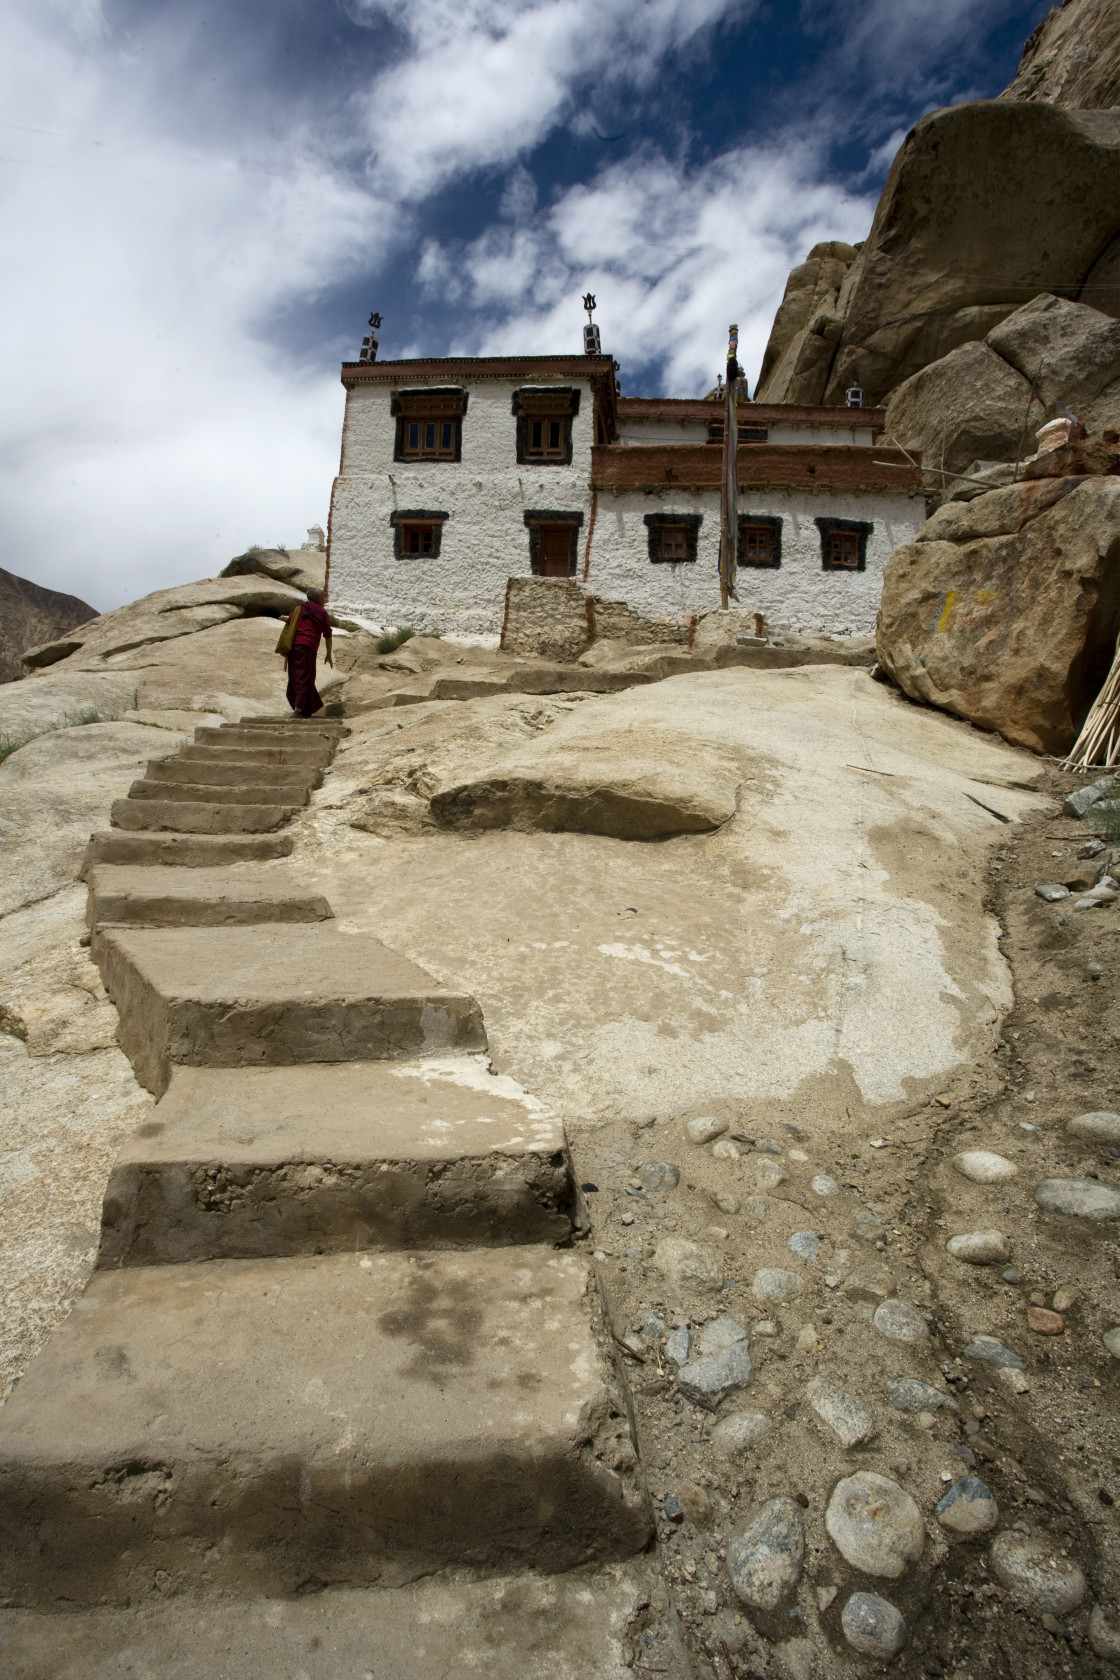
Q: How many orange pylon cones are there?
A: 0